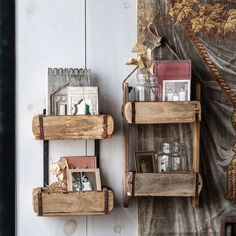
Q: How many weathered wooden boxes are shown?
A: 4